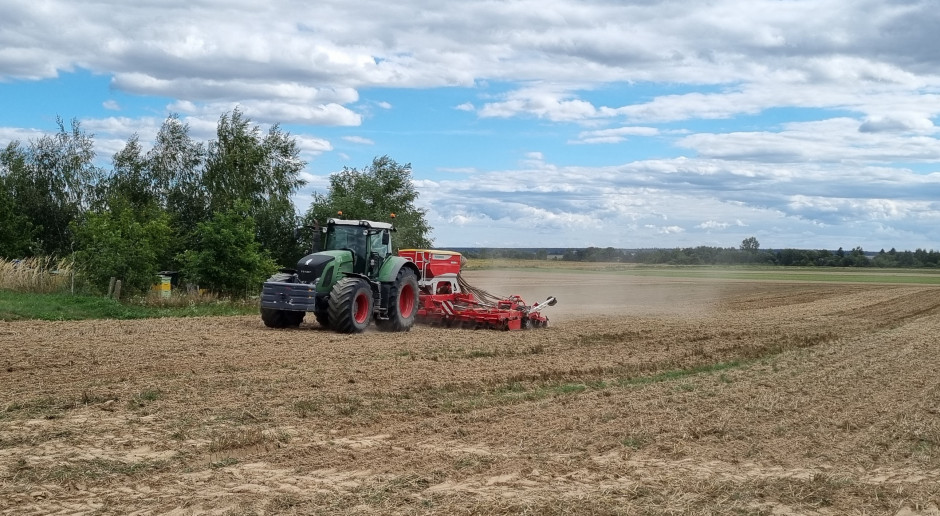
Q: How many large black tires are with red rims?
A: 2